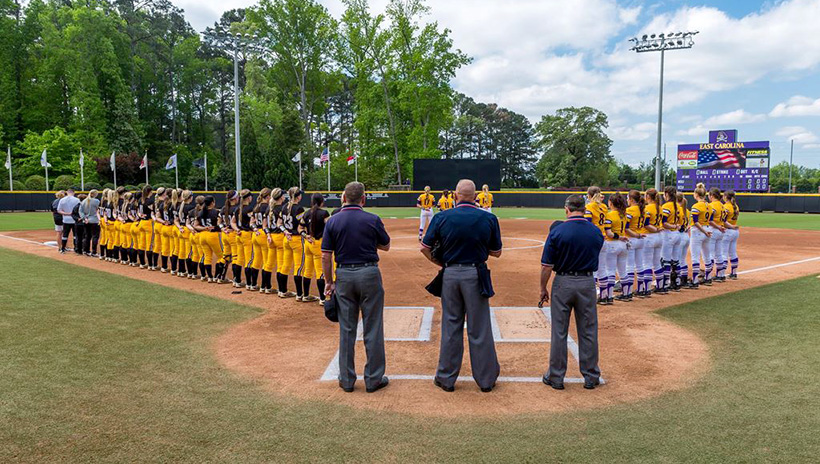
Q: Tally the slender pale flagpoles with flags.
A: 10